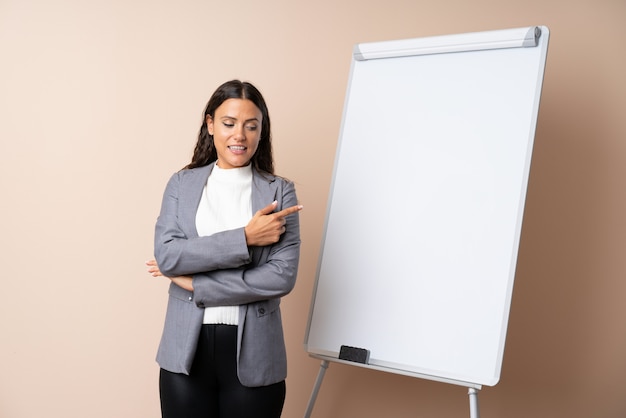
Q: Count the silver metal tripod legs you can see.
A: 2